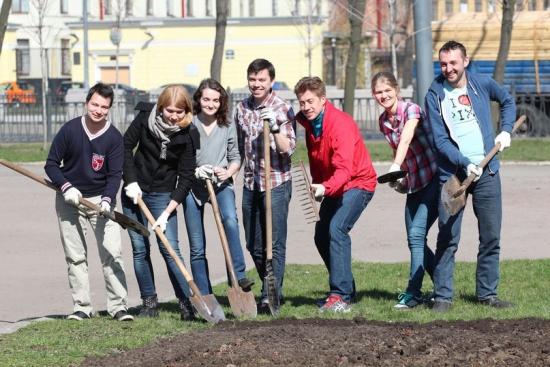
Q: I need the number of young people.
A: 7